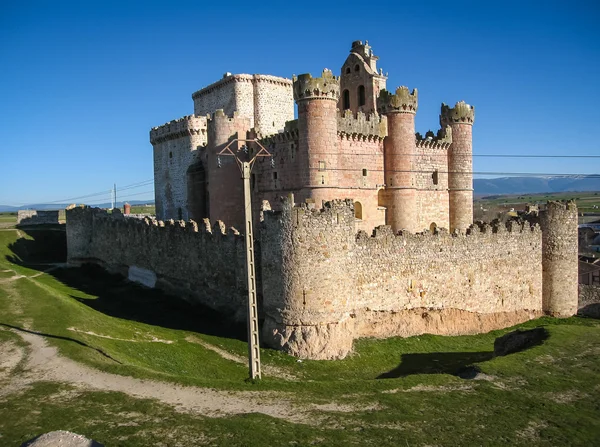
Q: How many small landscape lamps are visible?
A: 0